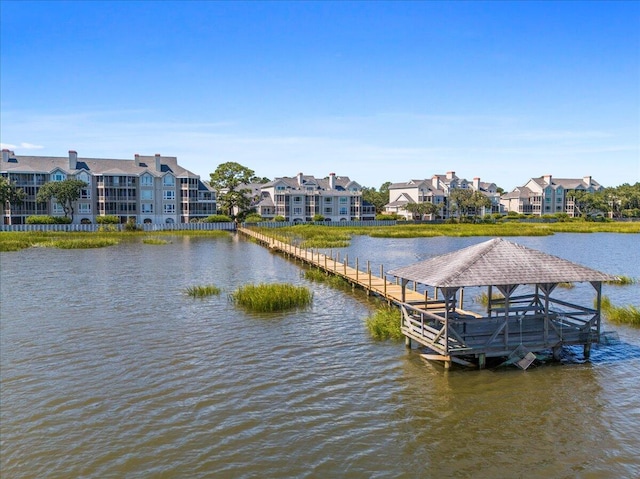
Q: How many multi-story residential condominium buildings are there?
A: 4